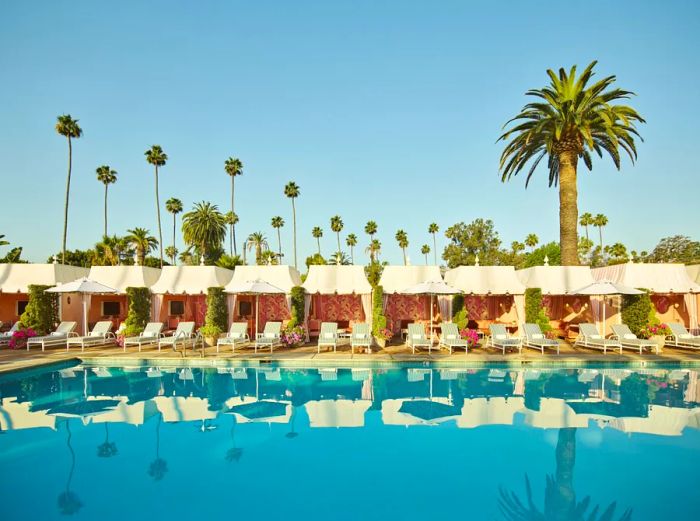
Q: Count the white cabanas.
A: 9